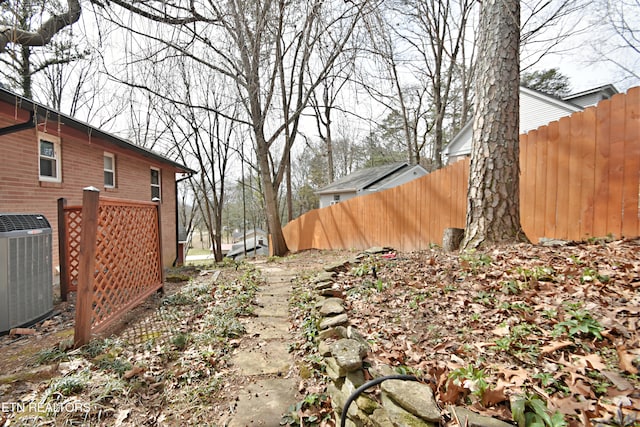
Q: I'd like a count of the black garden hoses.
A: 1